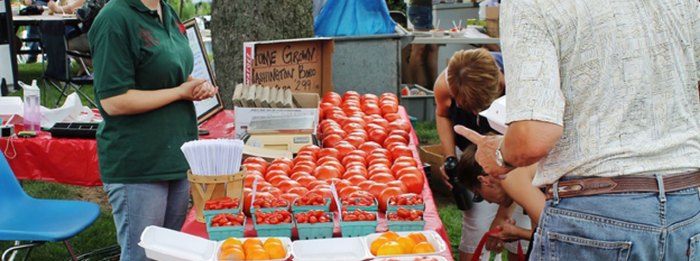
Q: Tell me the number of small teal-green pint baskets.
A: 10